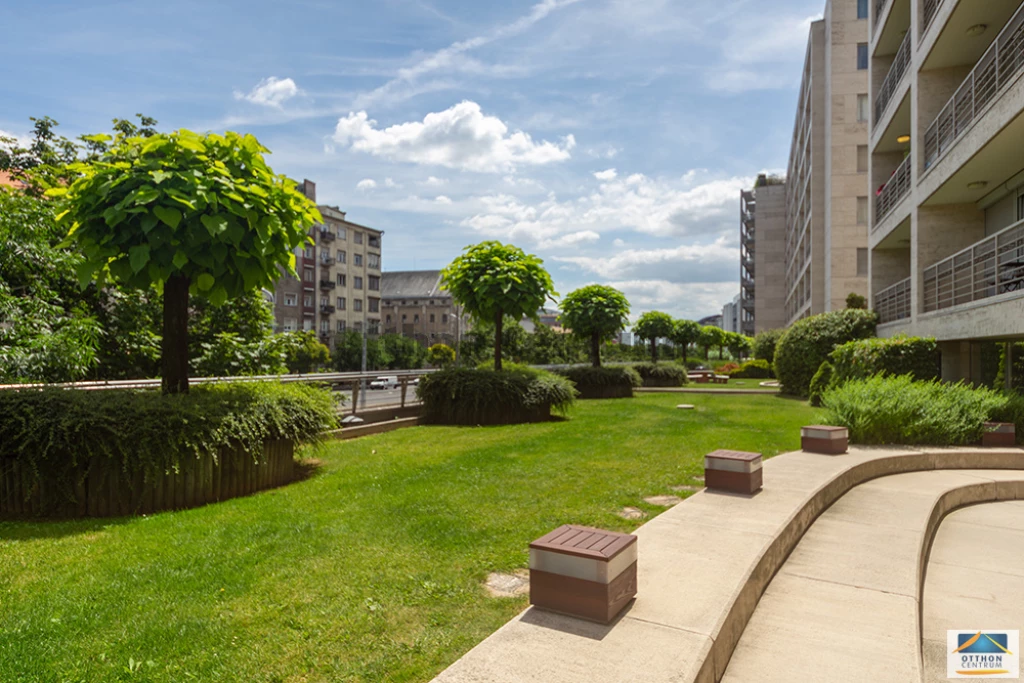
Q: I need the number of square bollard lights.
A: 4